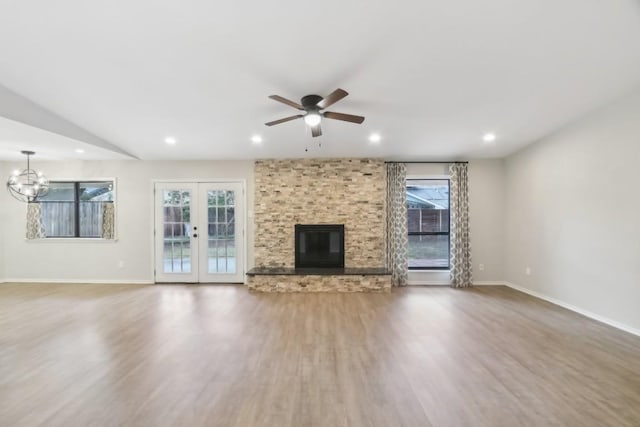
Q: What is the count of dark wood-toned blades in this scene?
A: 5